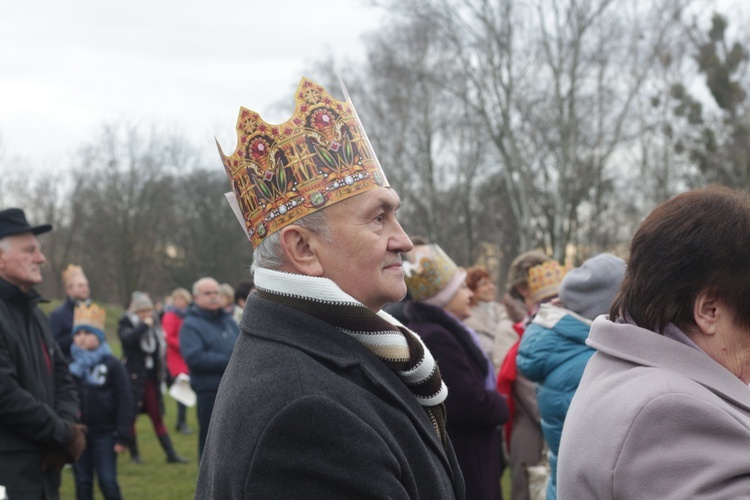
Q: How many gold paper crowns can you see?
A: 5